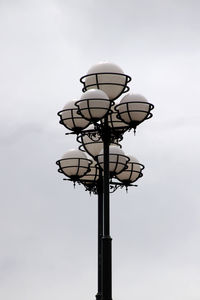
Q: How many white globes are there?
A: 10